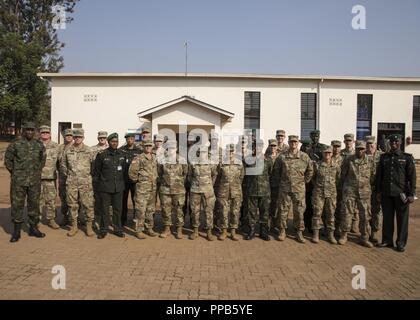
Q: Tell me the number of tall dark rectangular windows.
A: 4